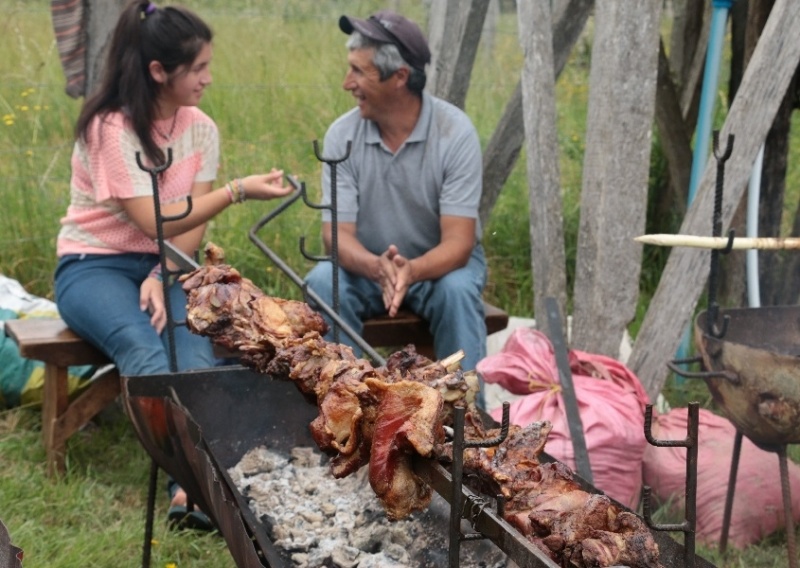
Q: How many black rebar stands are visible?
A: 5